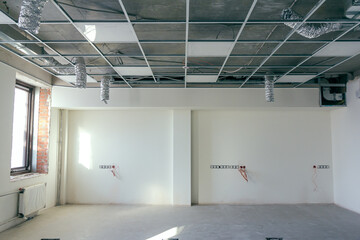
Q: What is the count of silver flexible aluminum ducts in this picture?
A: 5